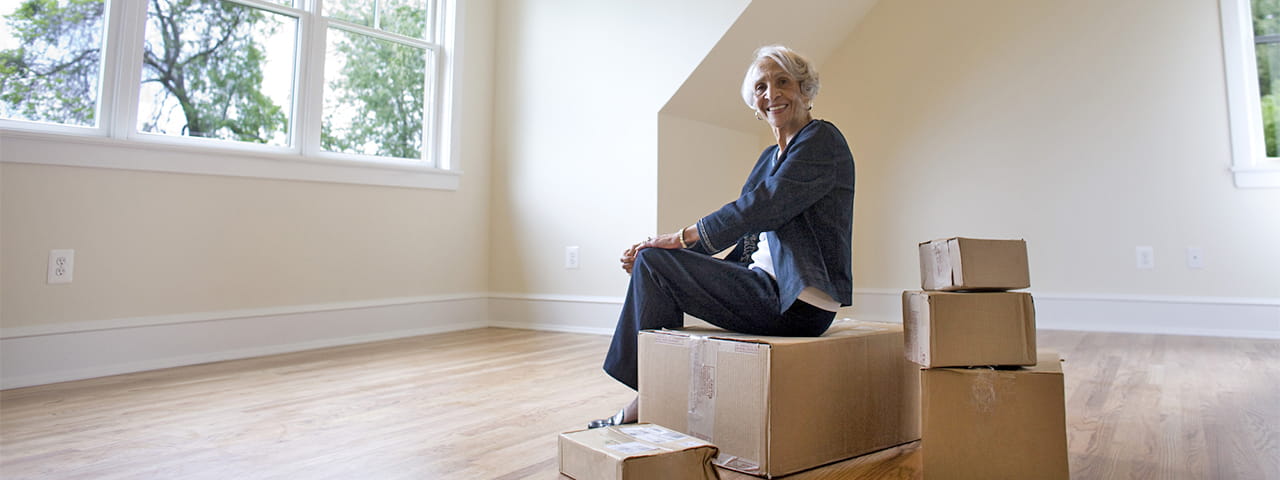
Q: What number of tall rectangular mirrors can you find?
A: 0